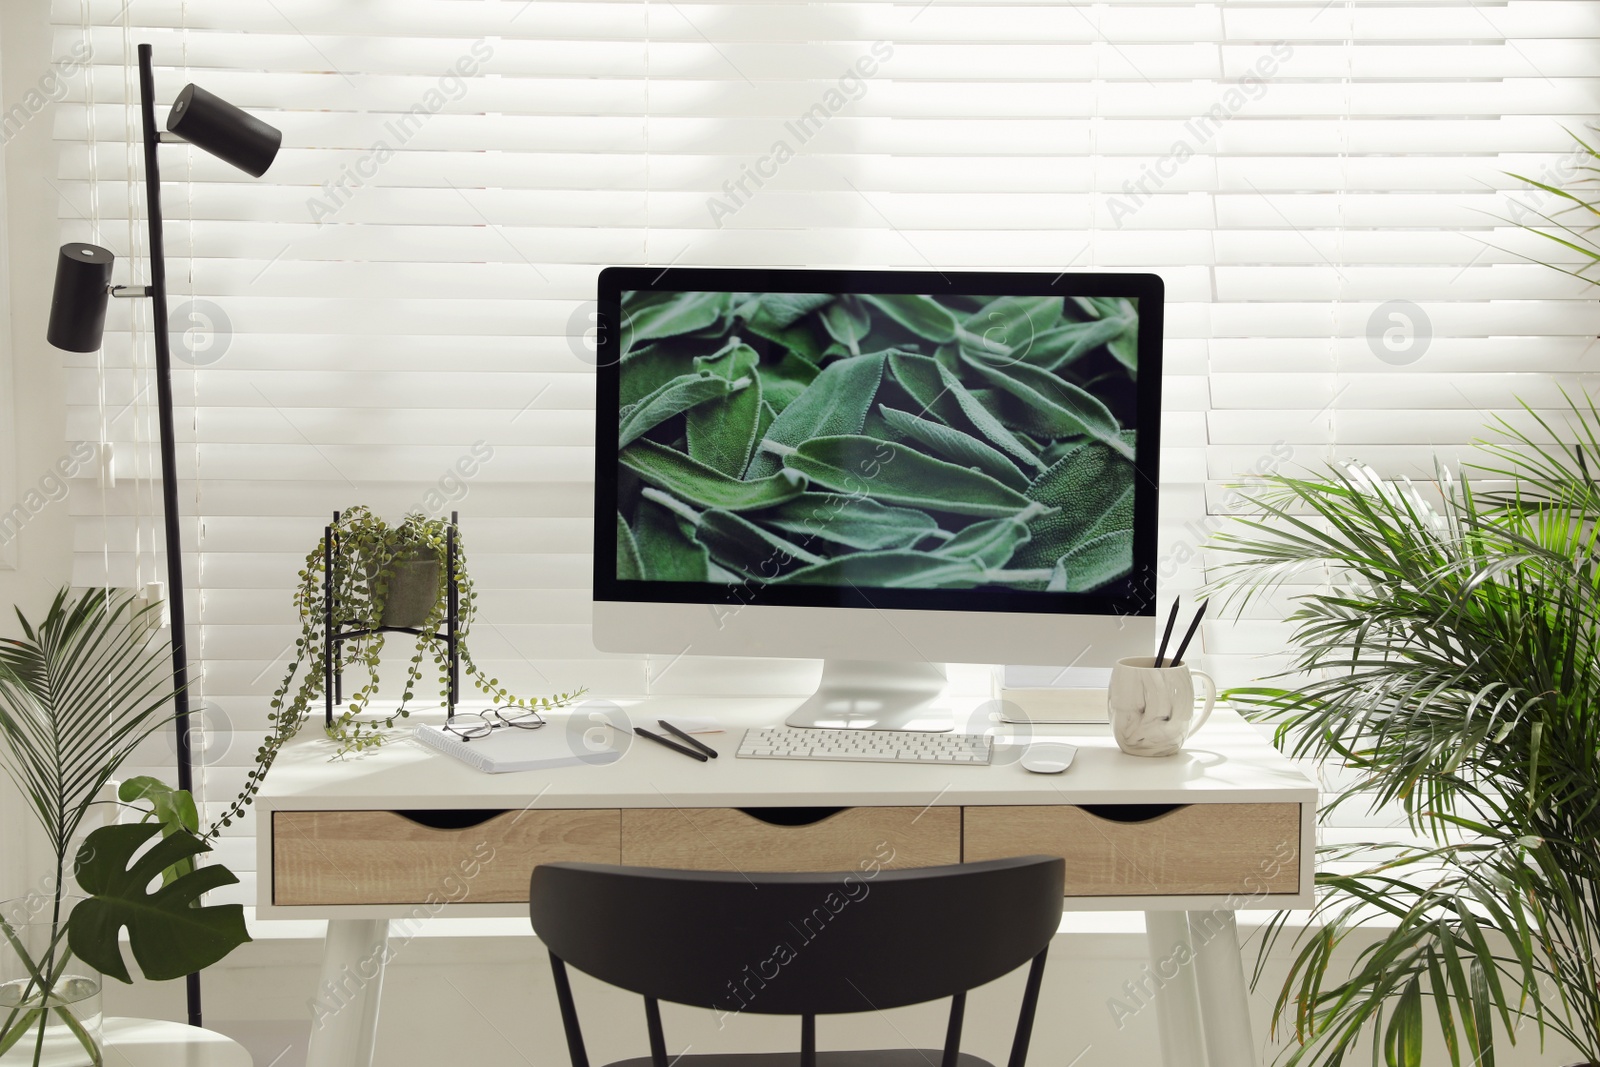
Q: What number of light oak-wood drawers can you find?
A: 3